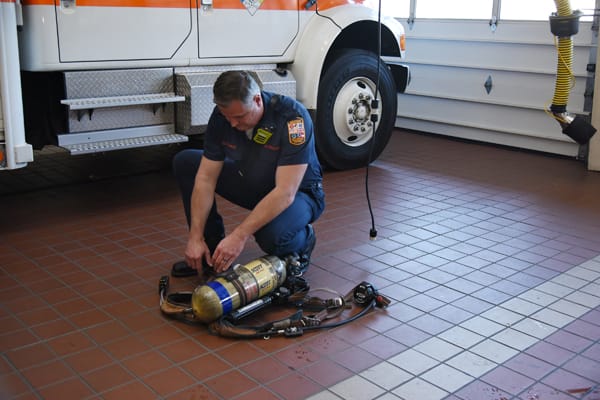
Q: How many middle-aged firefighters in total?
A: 1